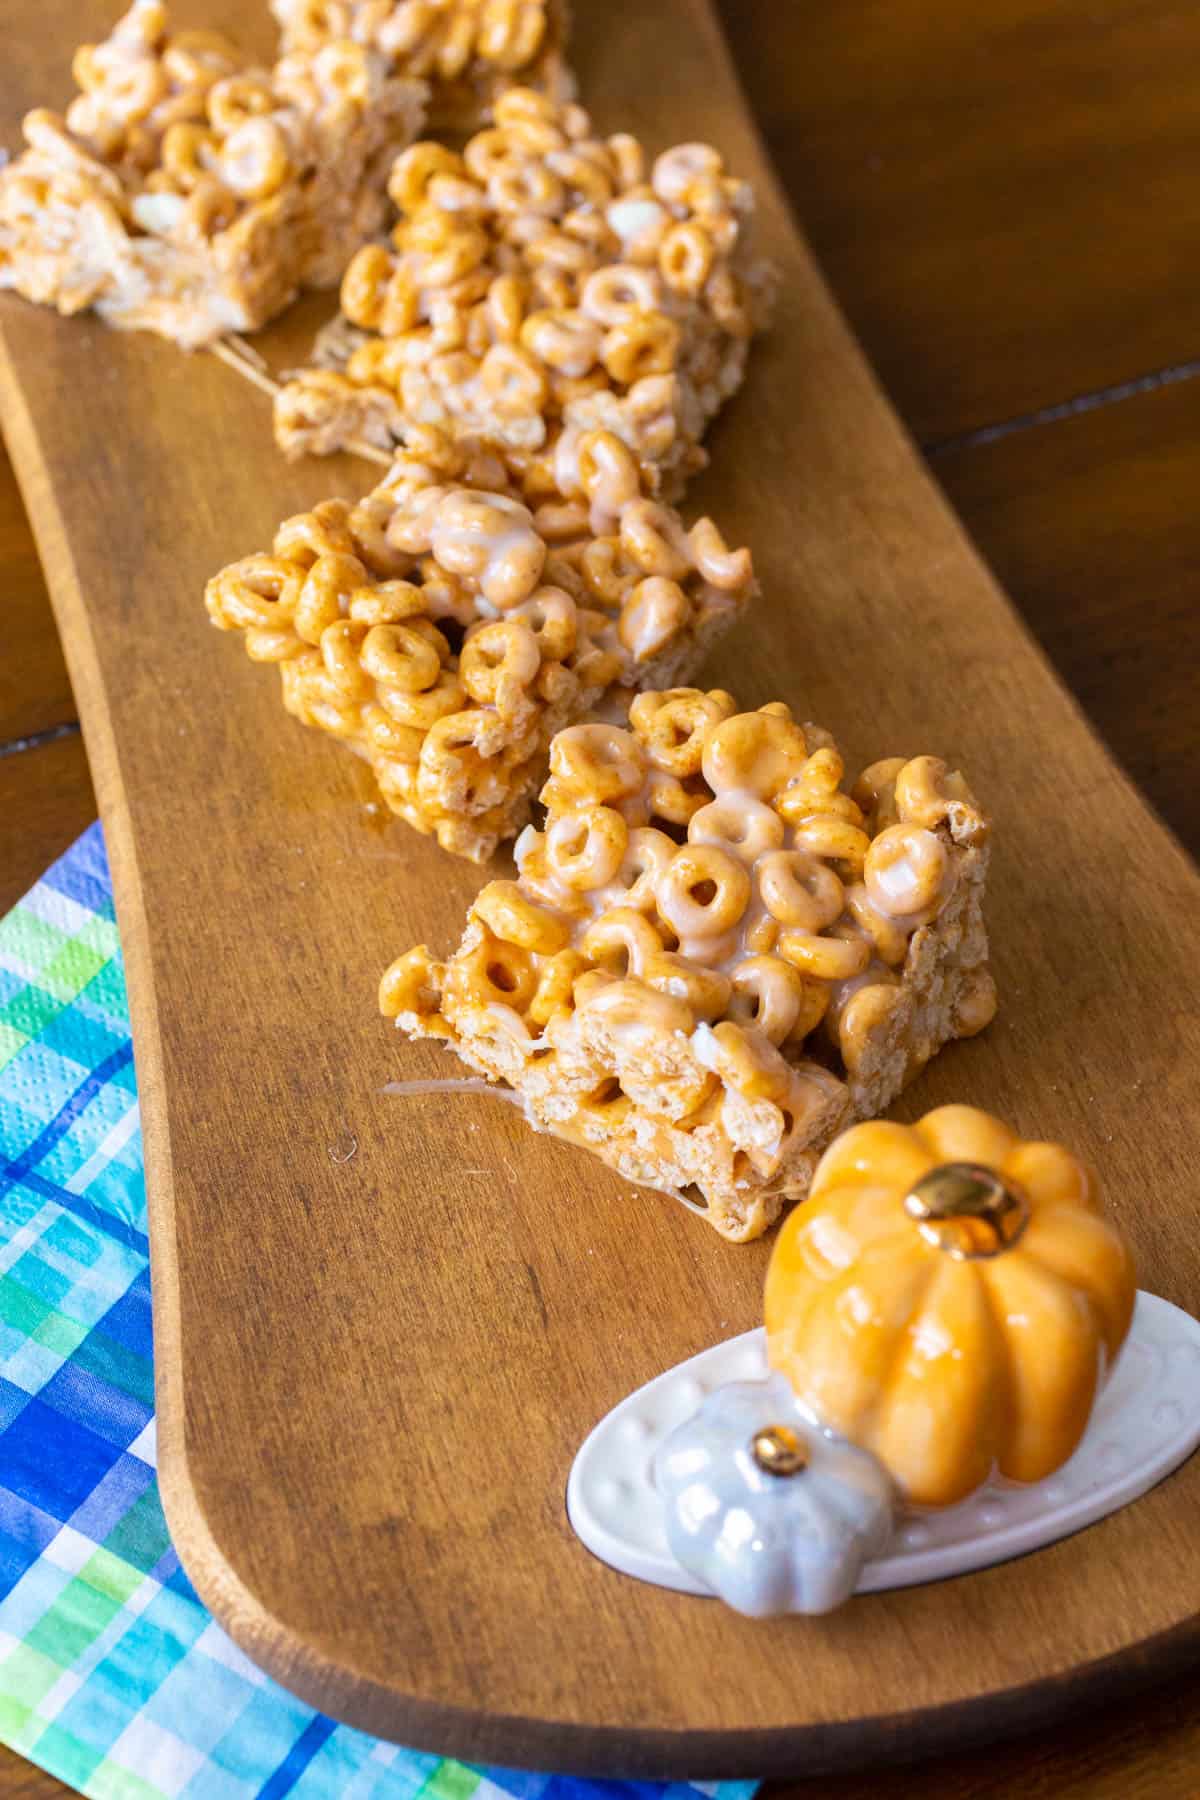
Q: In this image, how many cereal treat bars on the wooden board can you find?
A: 5